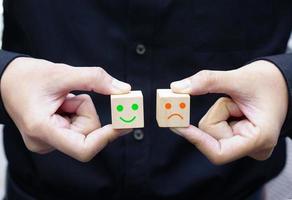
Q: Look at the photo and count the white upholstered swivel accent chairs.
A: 0